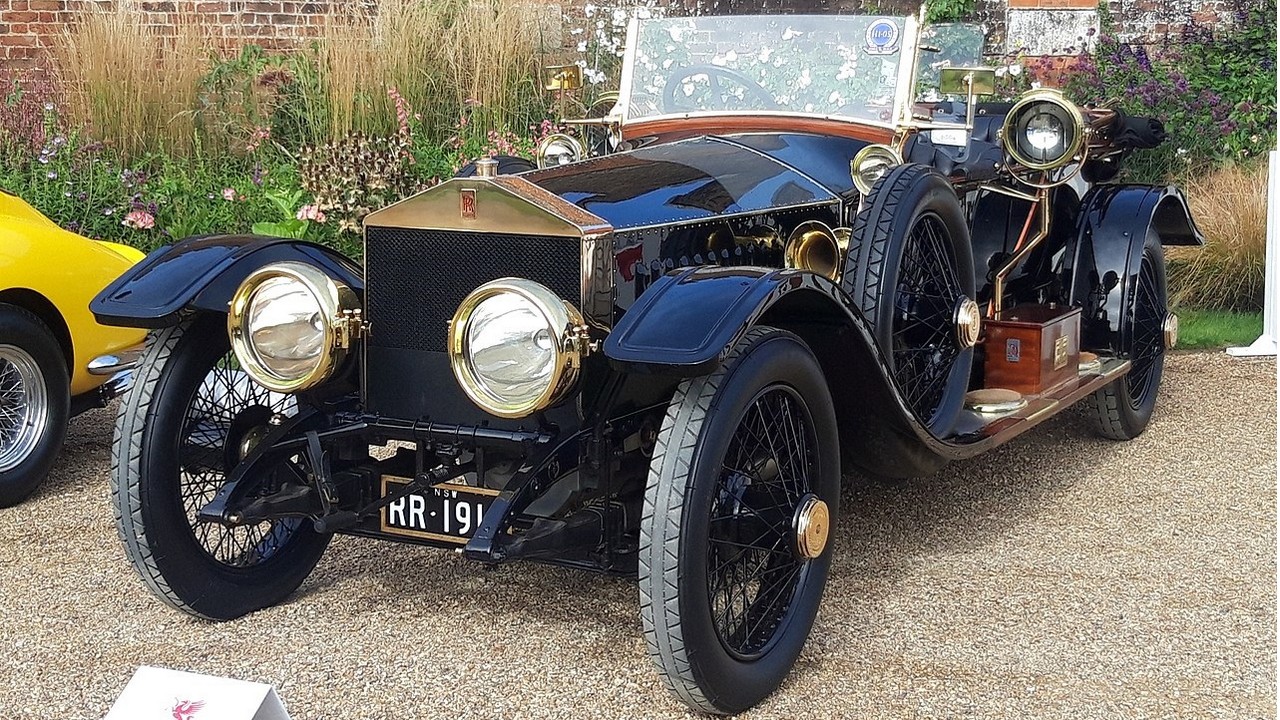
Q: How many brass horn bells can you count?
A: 2